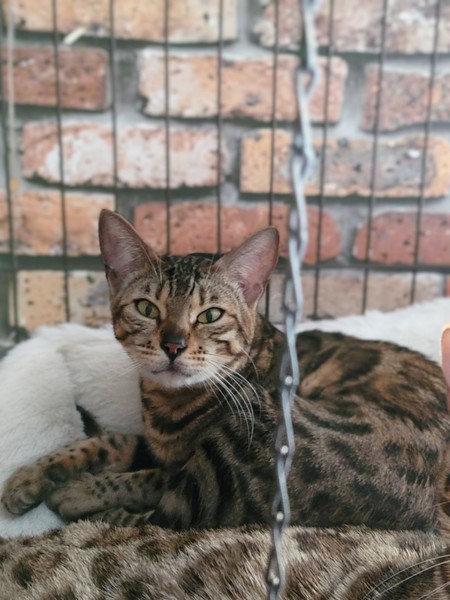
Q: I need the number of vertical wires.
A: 9